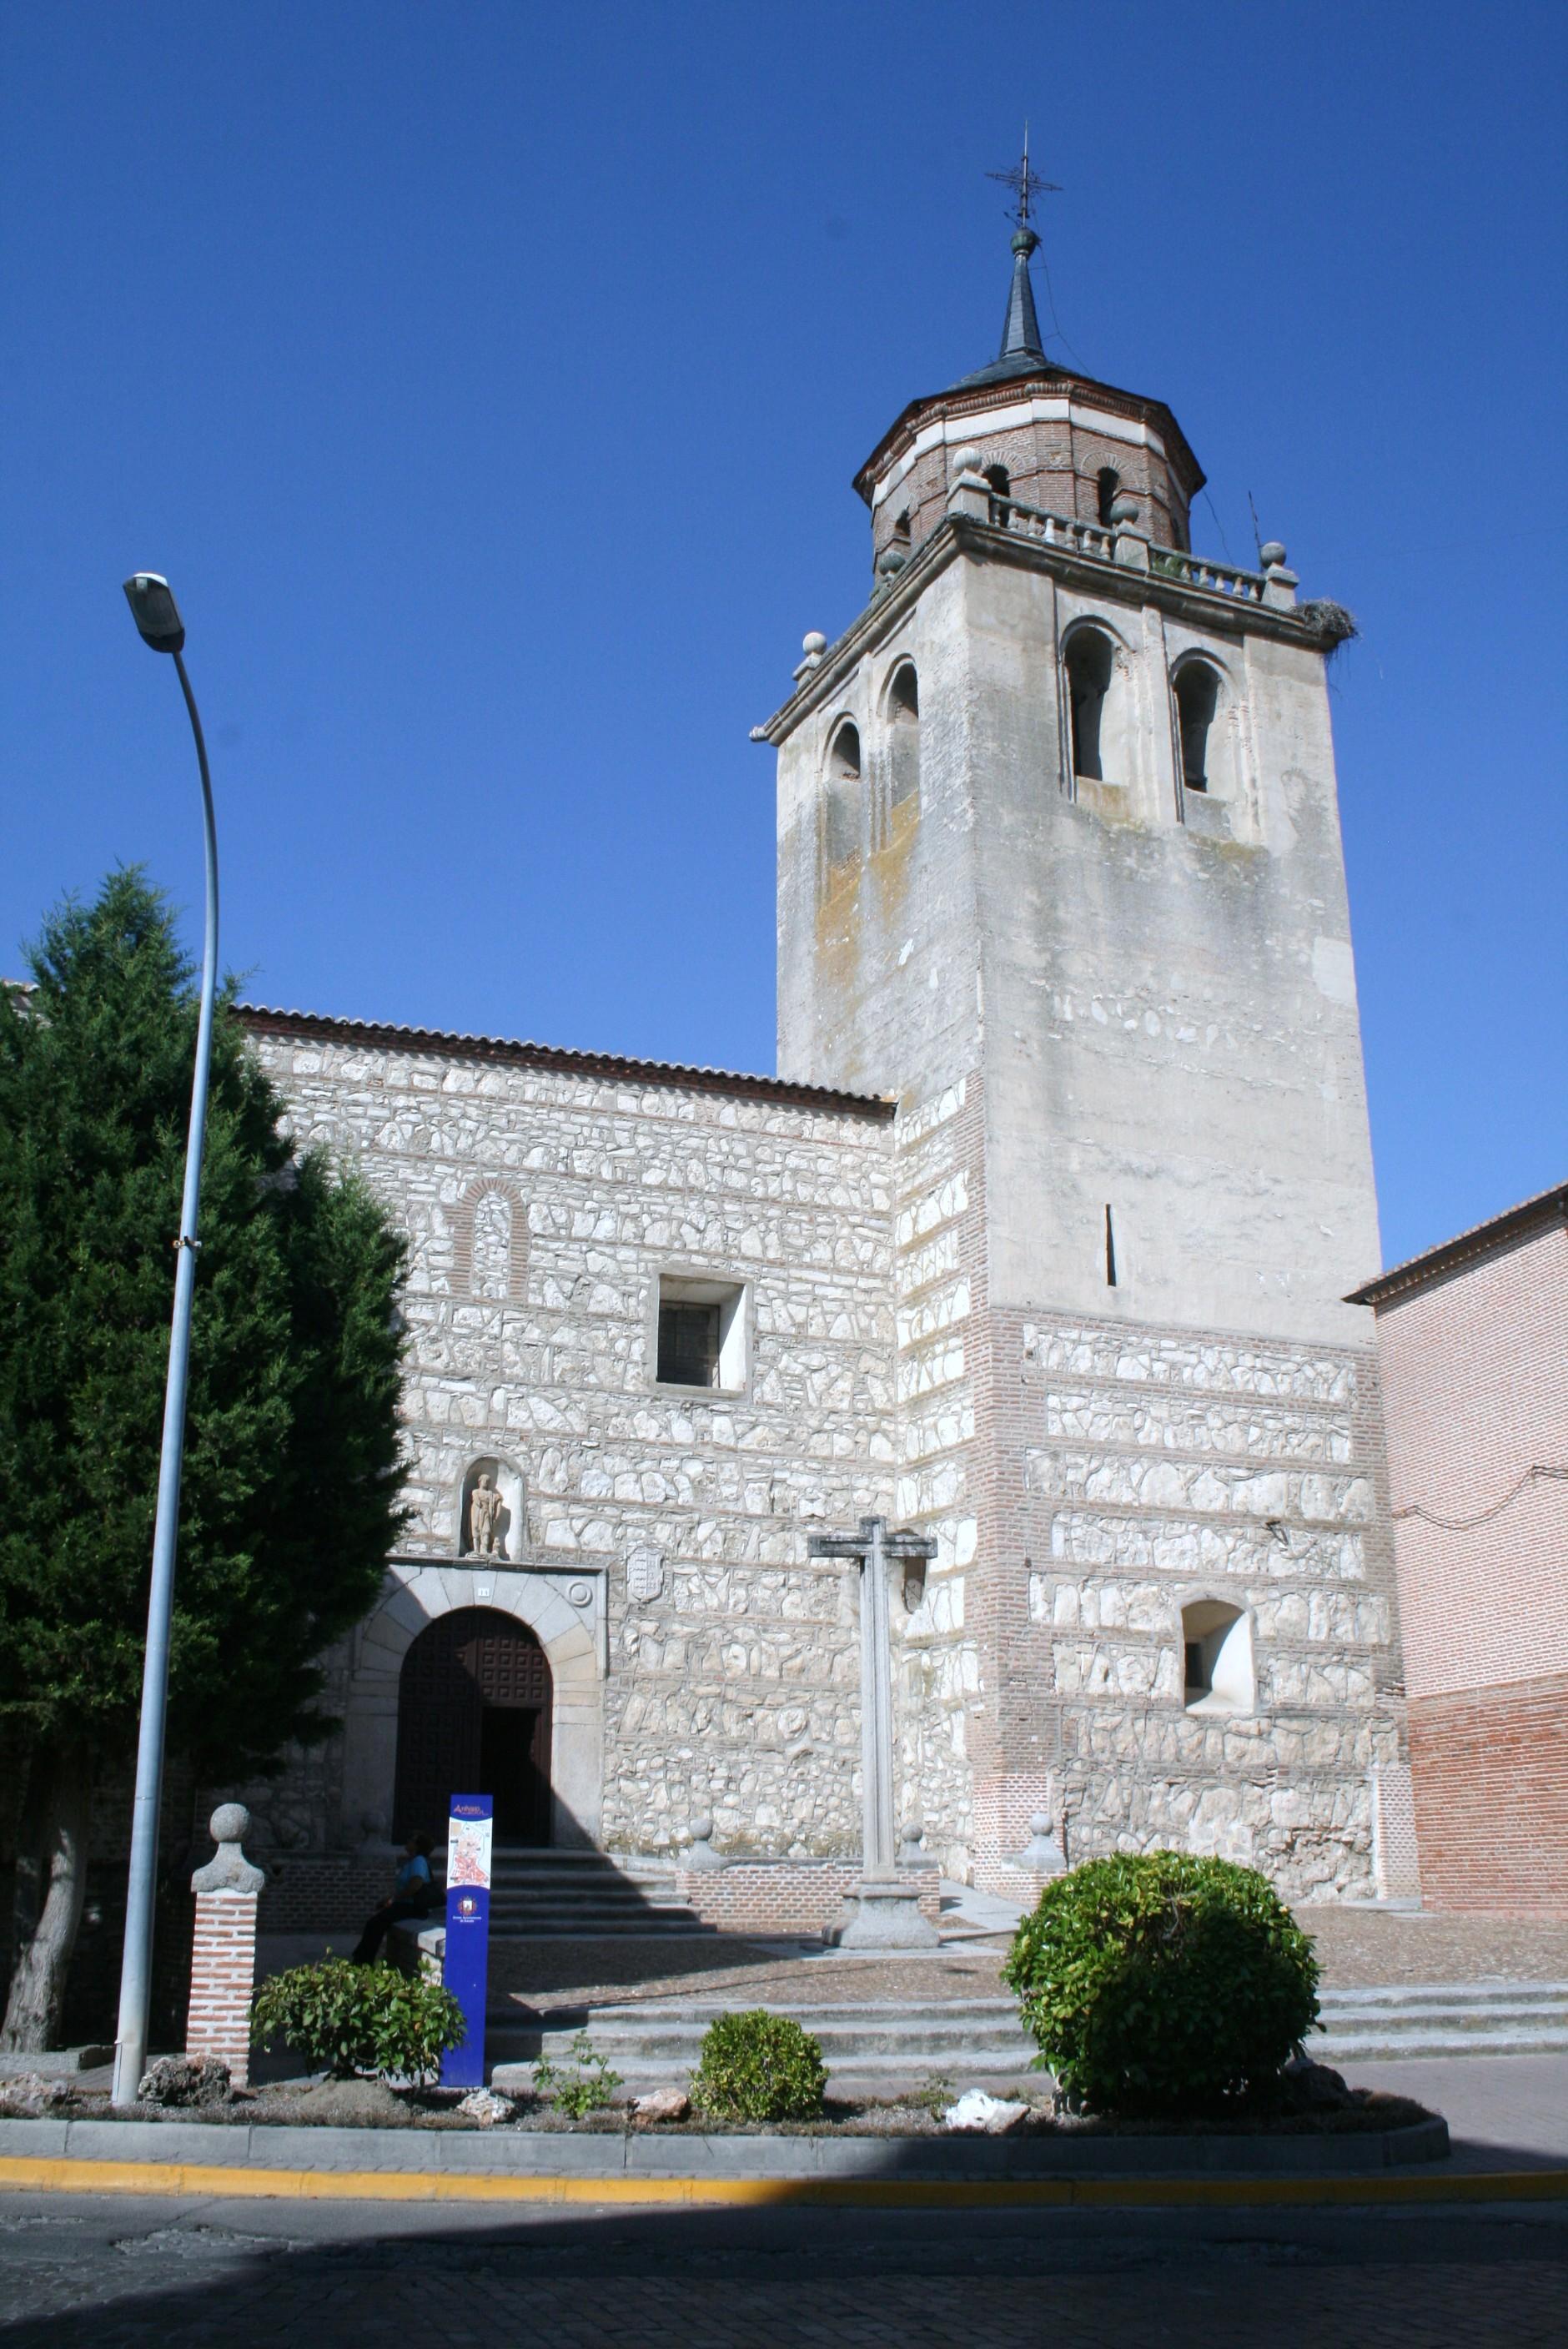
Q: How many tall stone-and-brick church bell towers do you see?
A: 1